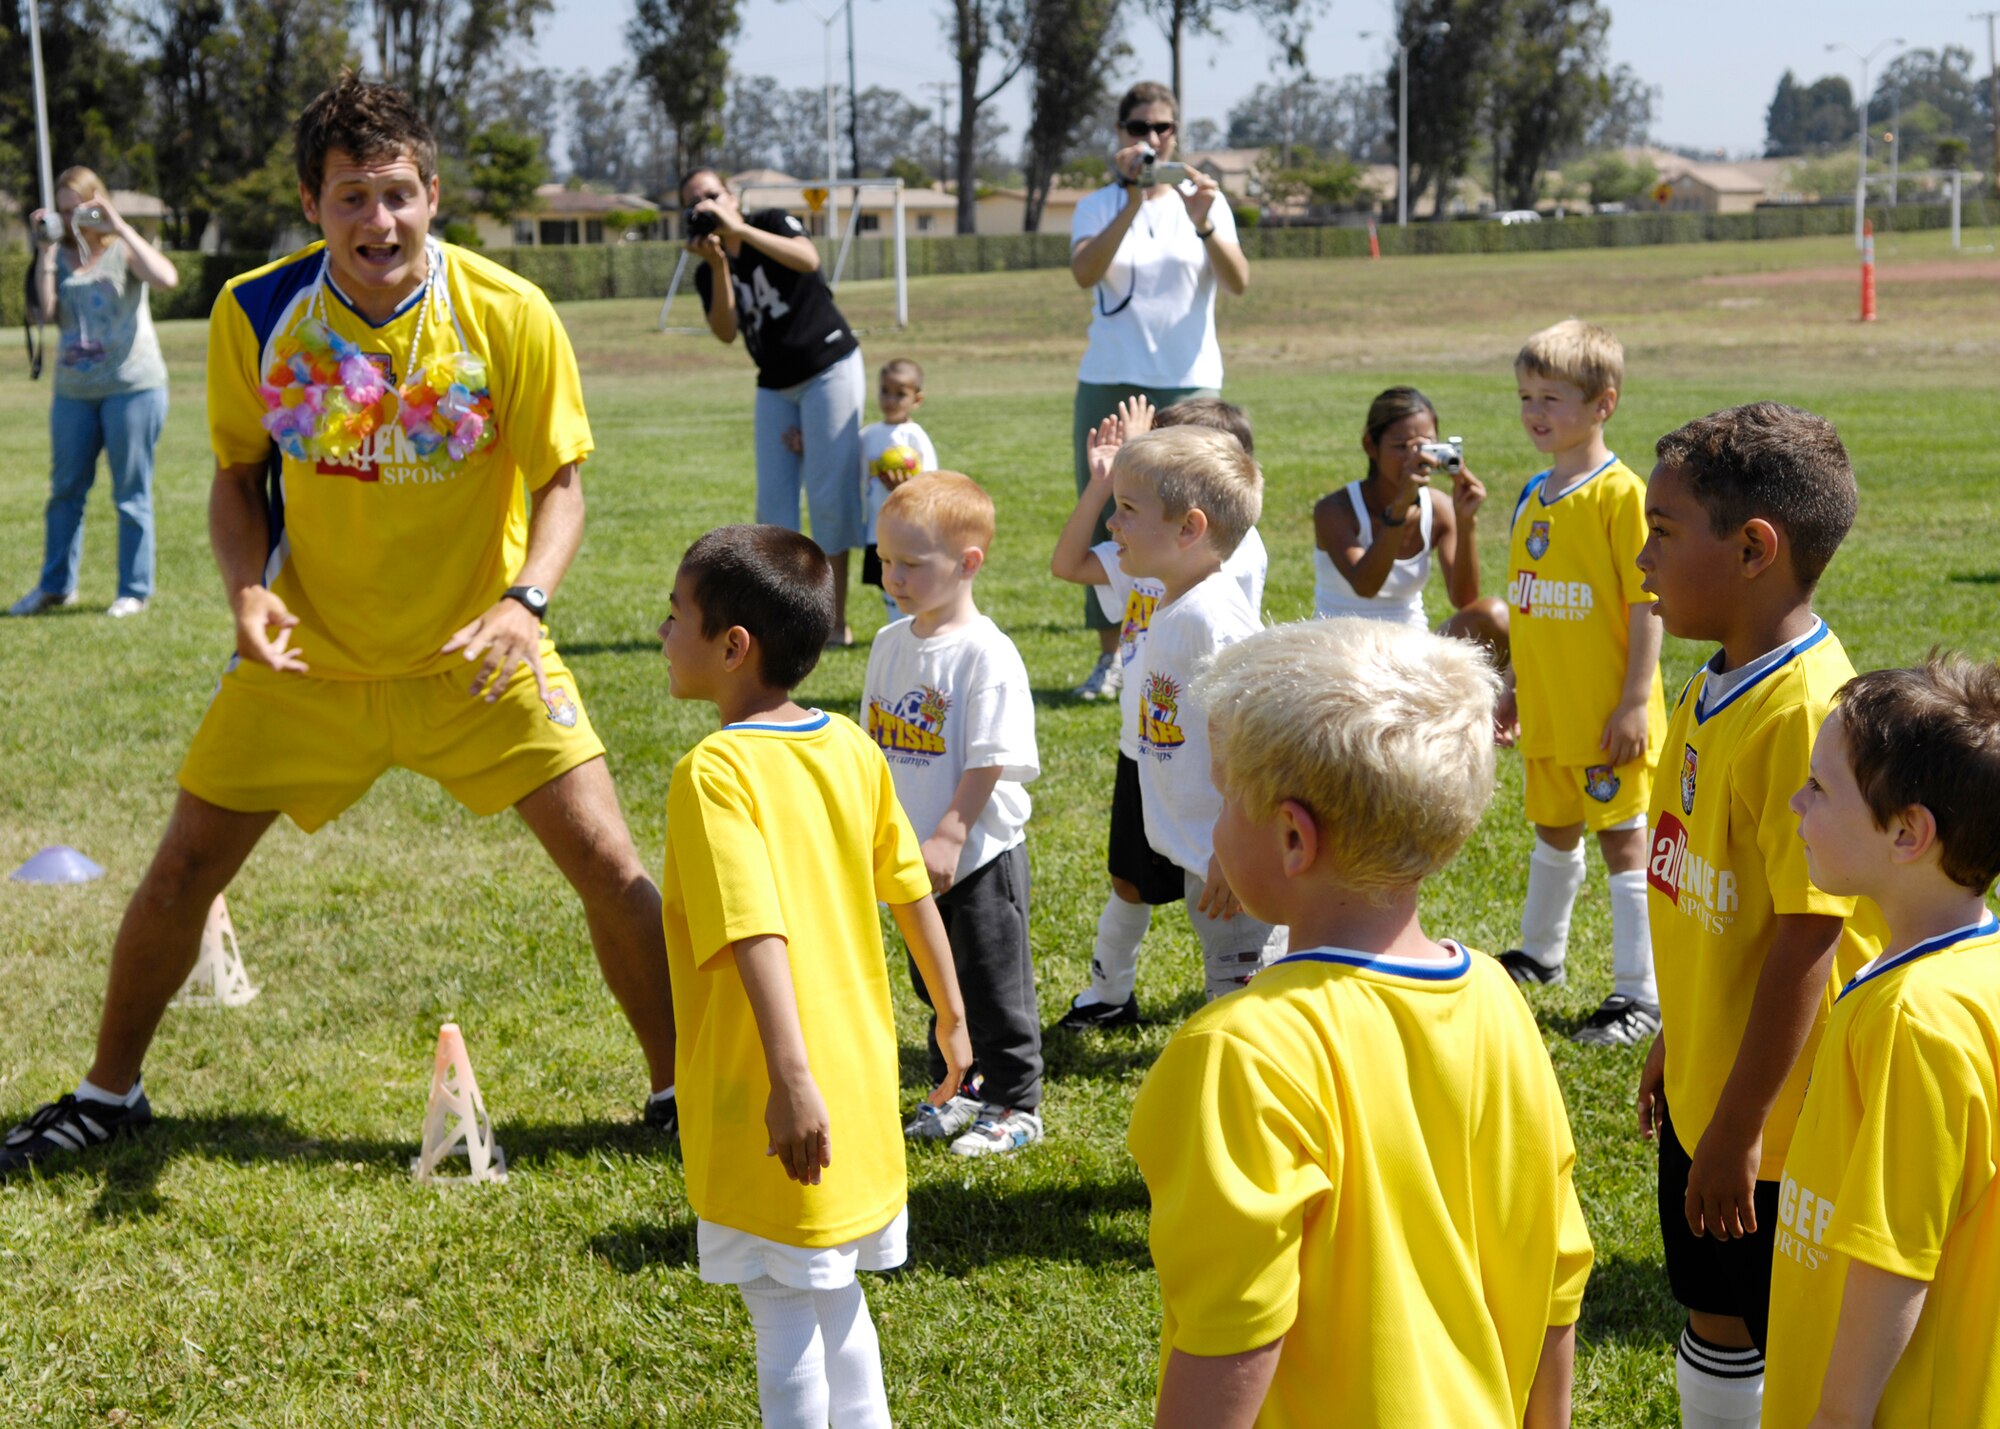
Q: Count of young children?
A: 9